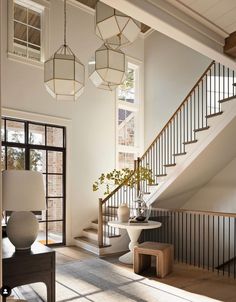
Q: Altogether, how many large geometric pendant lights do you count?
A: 3